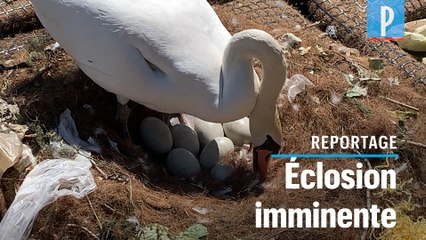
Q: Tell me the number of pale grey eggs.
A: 7